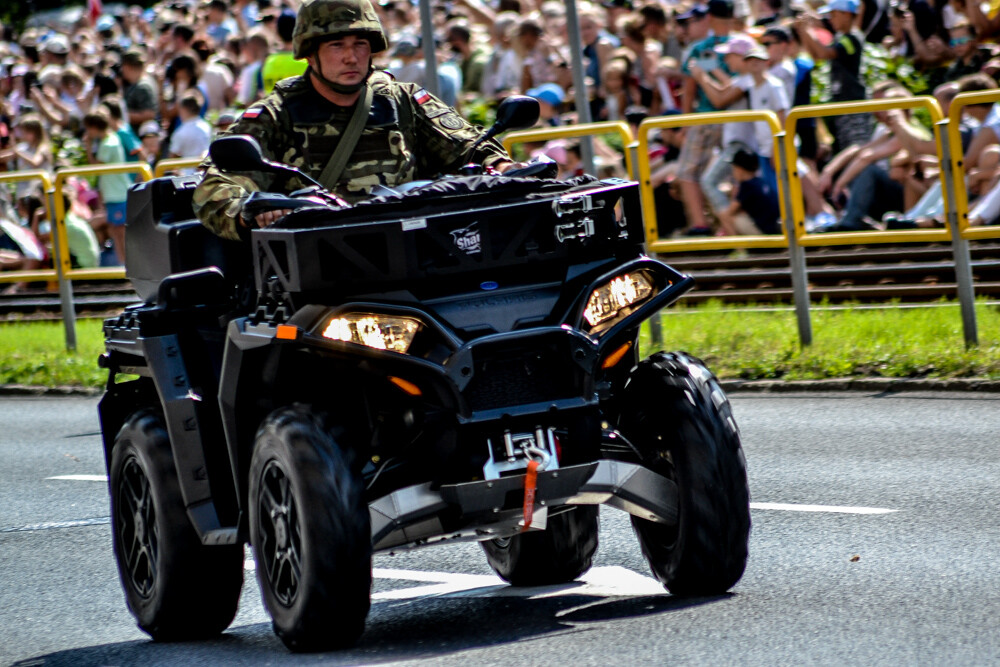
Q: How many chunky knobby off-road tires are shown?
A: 4